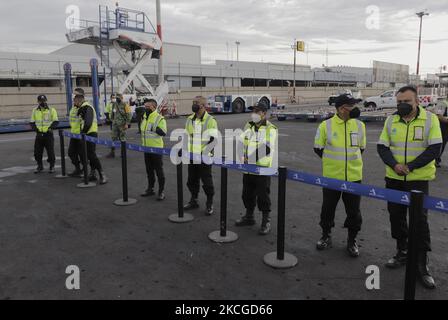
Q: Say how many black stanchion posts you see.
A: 7